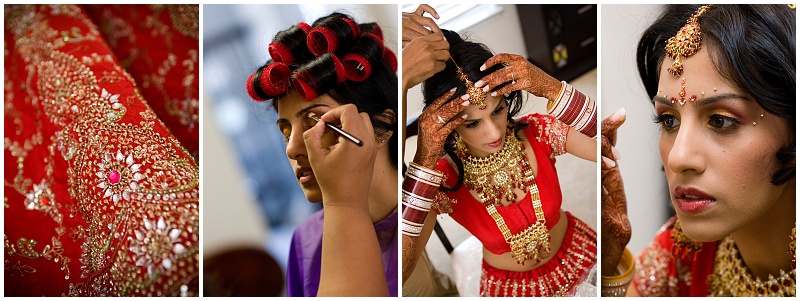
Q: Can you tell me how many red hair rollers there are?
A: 7